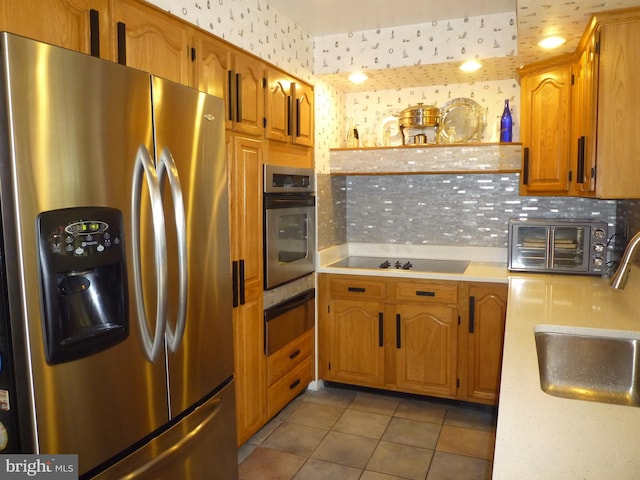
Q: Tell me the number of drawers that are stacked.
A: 2